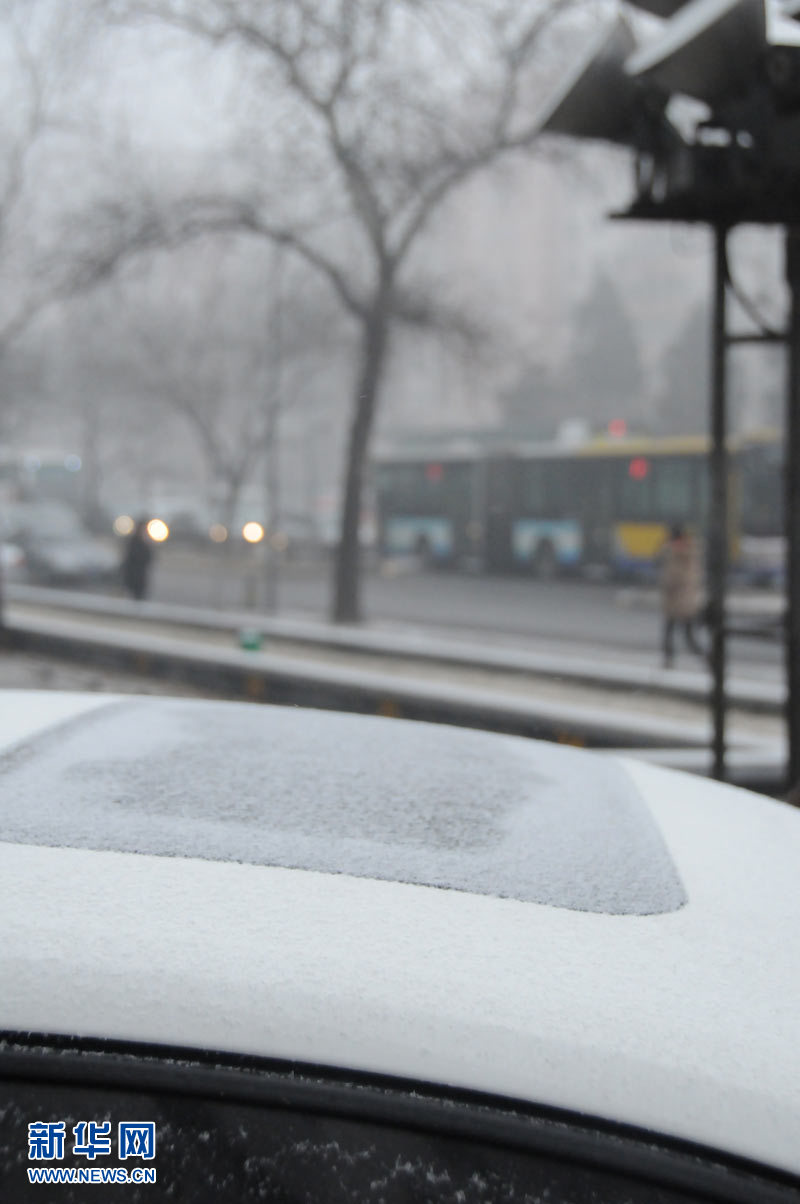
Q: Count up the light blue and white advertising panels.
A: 2